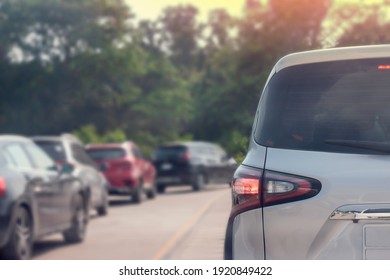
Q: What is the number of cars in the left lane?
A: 4